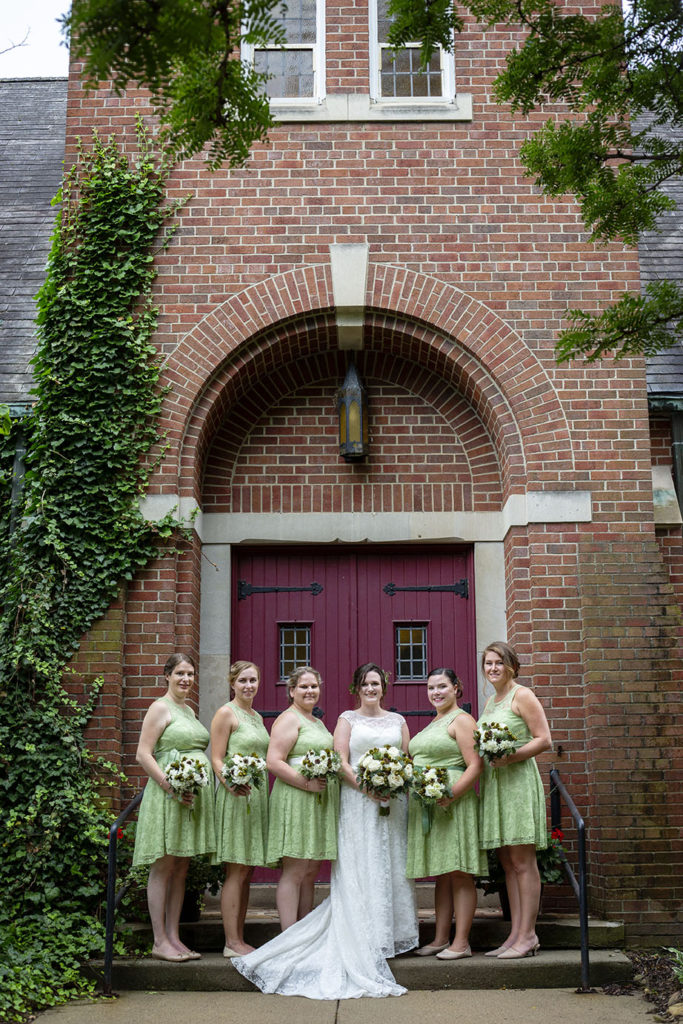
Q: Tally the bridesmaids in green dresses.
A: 5